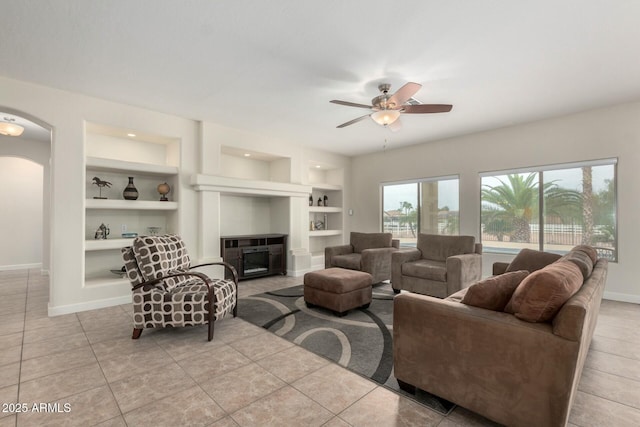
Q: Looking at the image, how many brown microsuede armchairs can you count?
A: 2